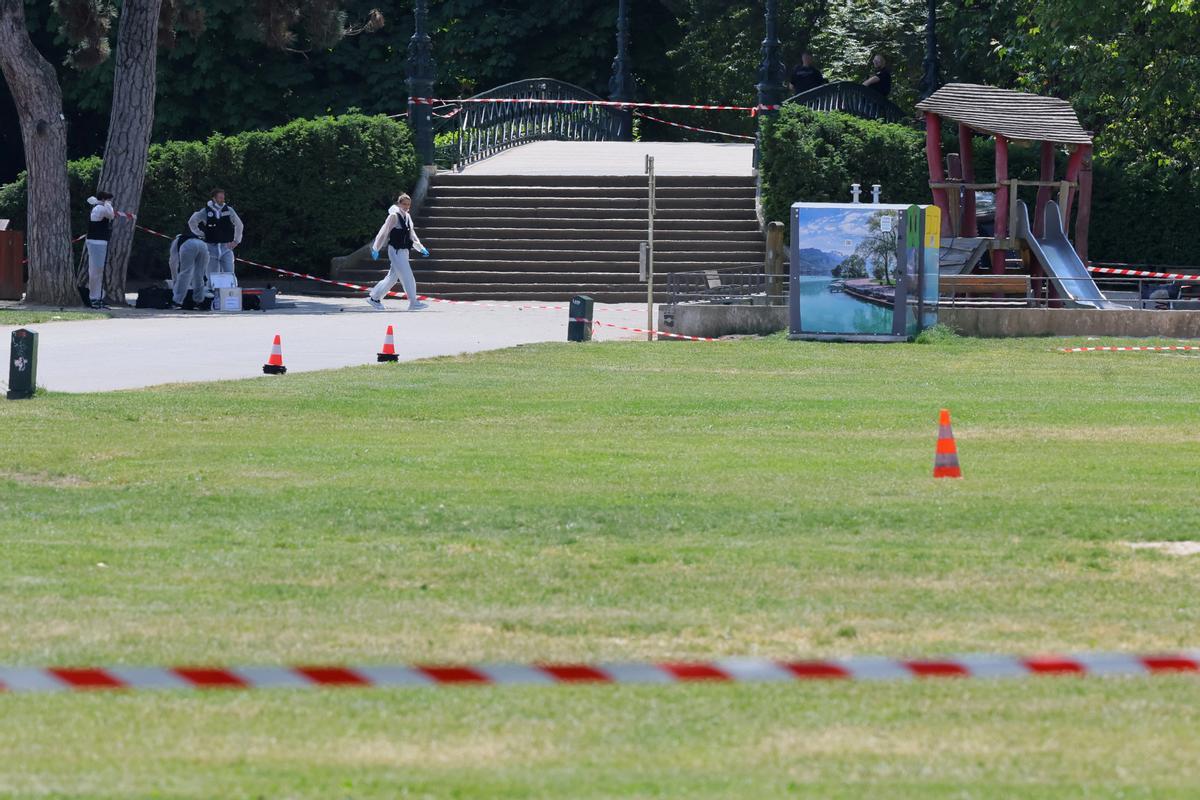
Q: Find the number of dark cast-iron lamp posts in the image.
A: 4